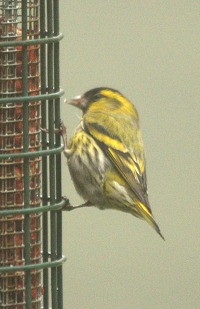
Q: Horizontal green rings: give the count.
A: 5